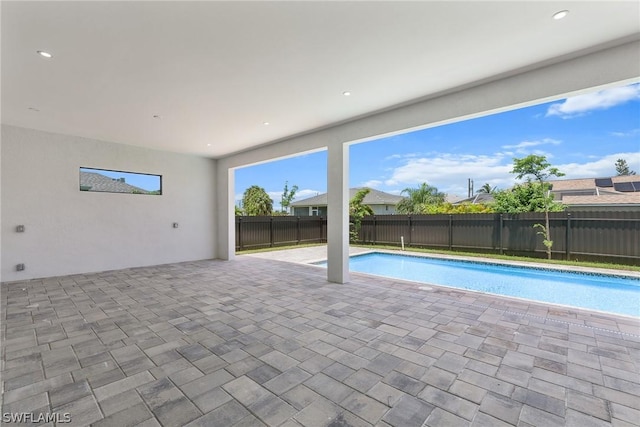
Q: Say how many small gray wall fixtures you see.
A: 3